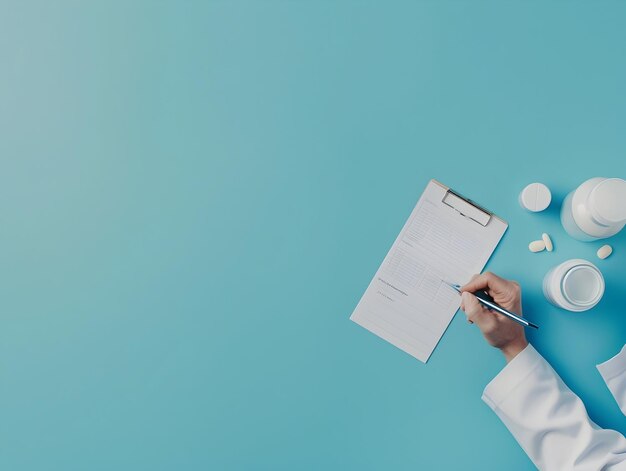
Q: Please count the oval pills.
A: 3